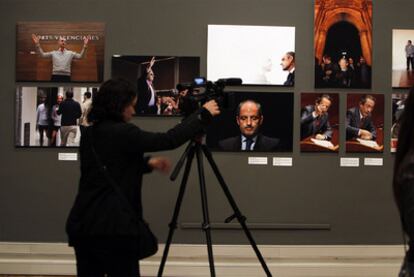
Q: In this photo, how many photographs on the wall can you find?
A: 10